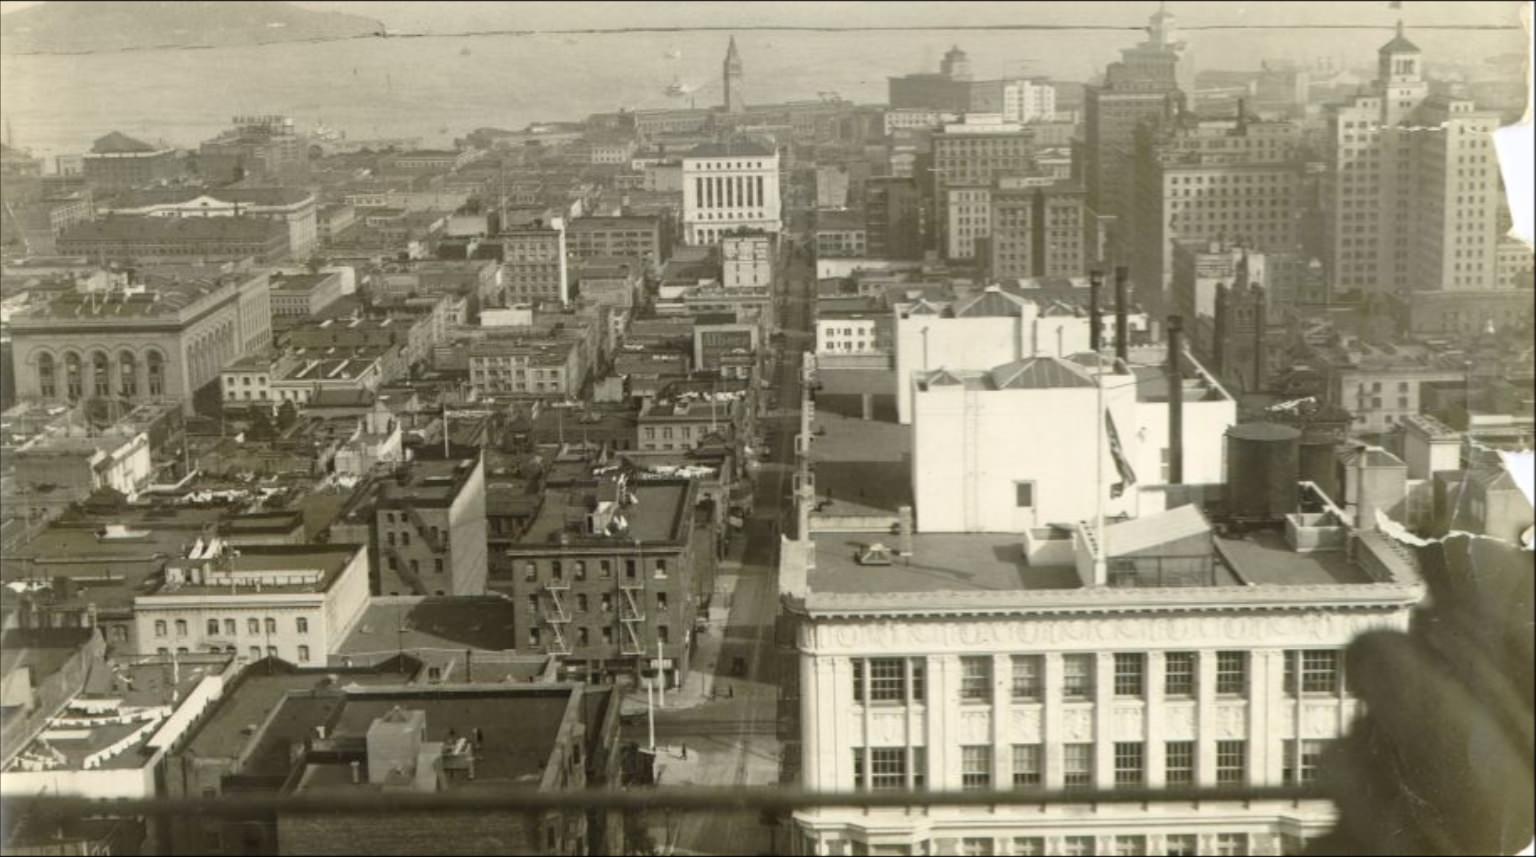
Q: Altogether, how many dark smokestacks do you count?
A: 3